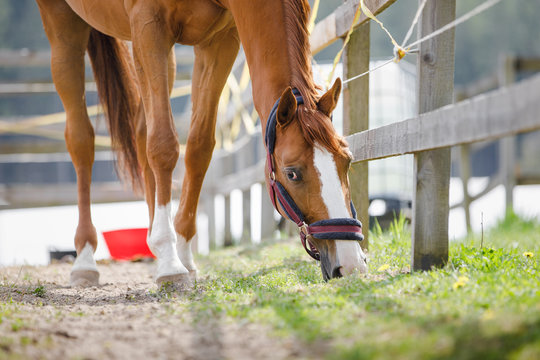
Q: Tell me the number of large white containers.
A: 1